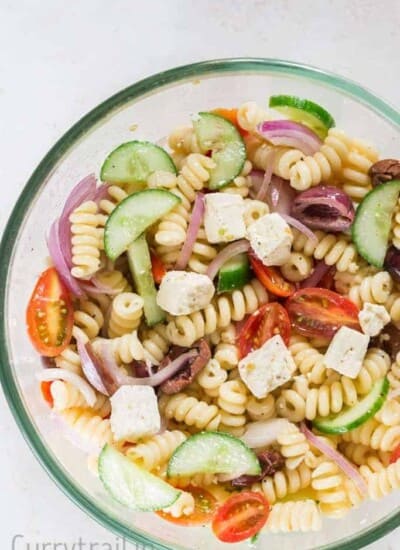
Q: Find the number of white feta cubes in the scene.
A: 7